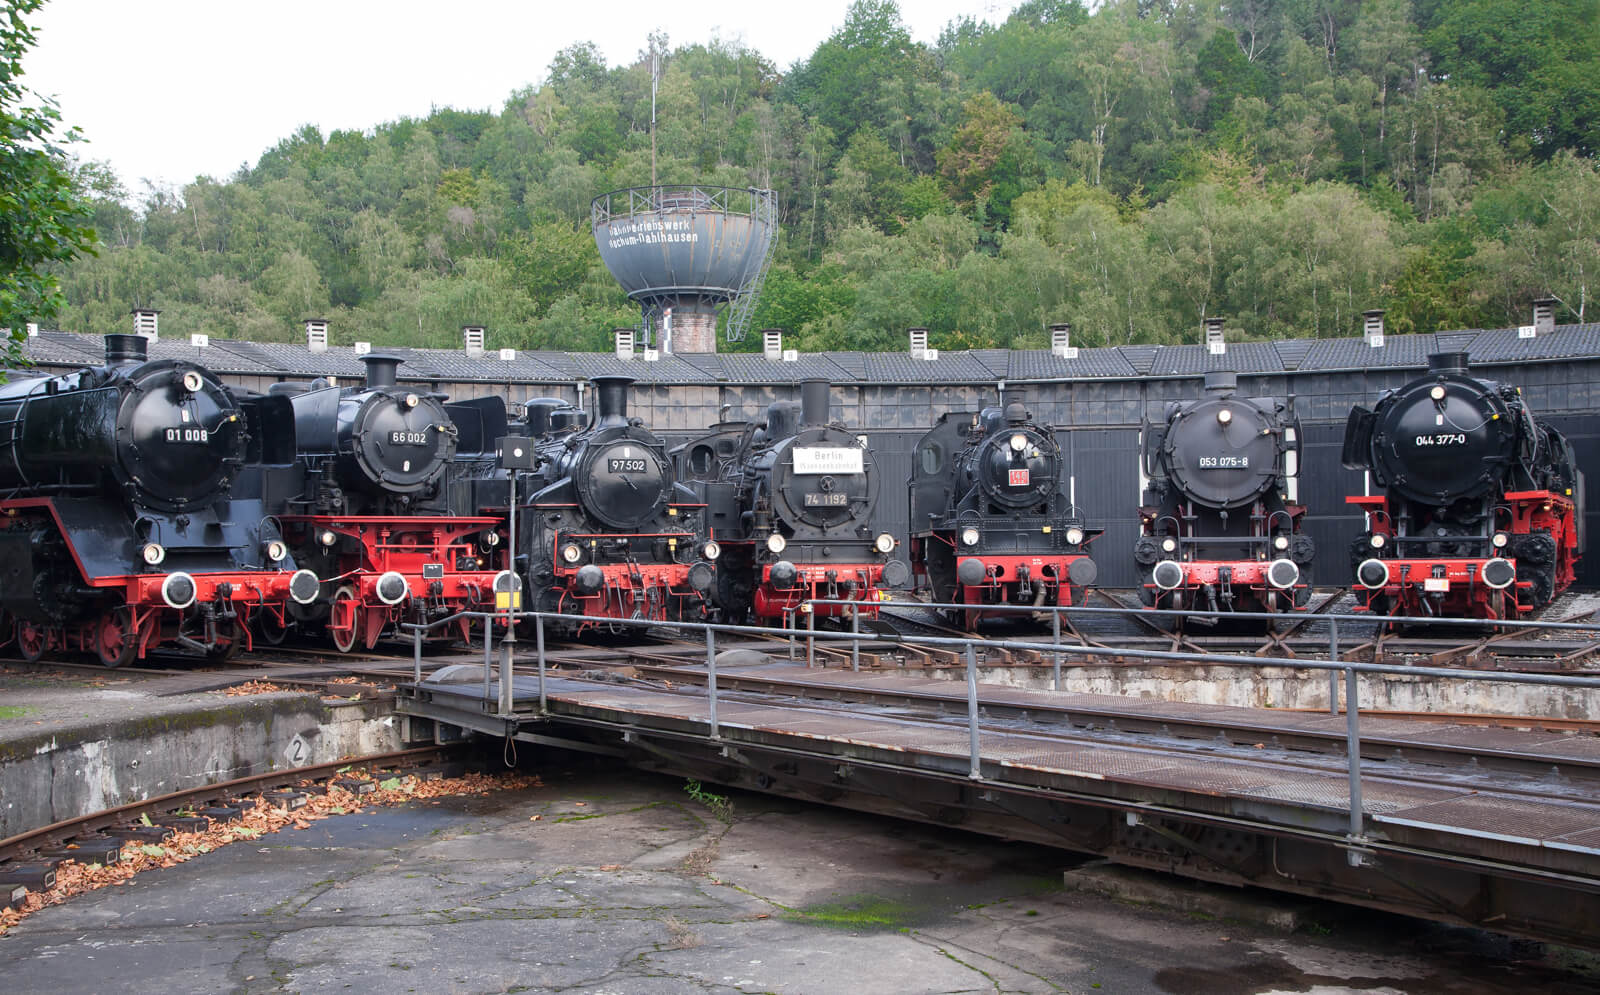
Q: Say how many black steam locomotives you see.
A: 7